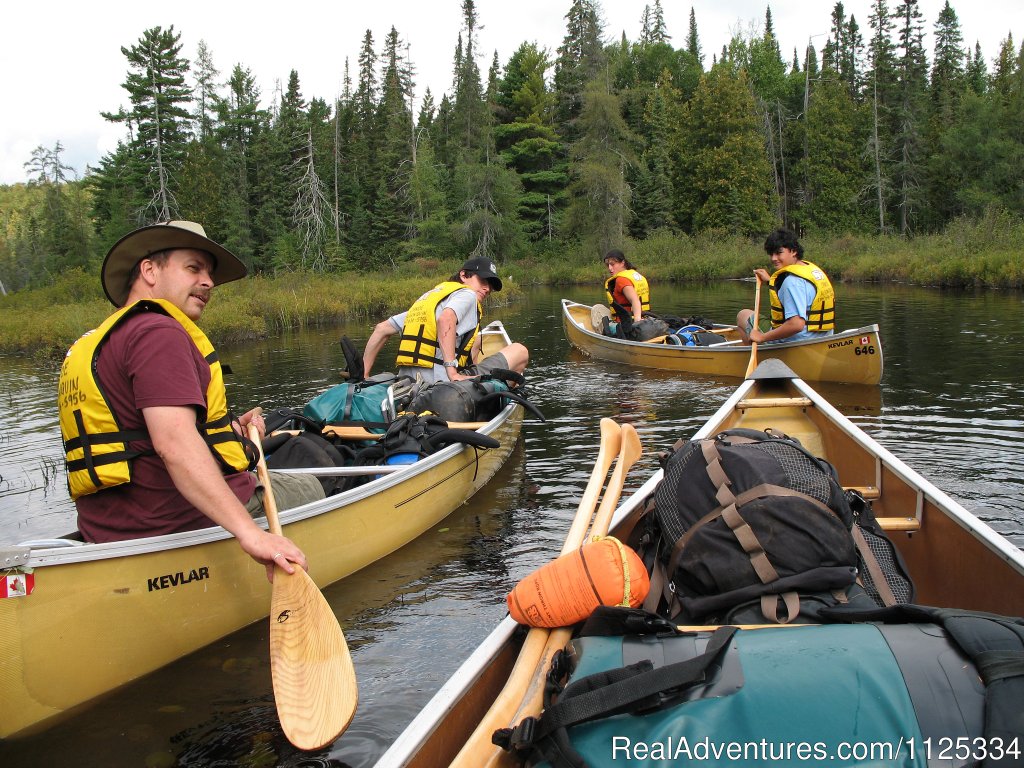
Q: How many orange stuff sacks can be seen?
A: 1